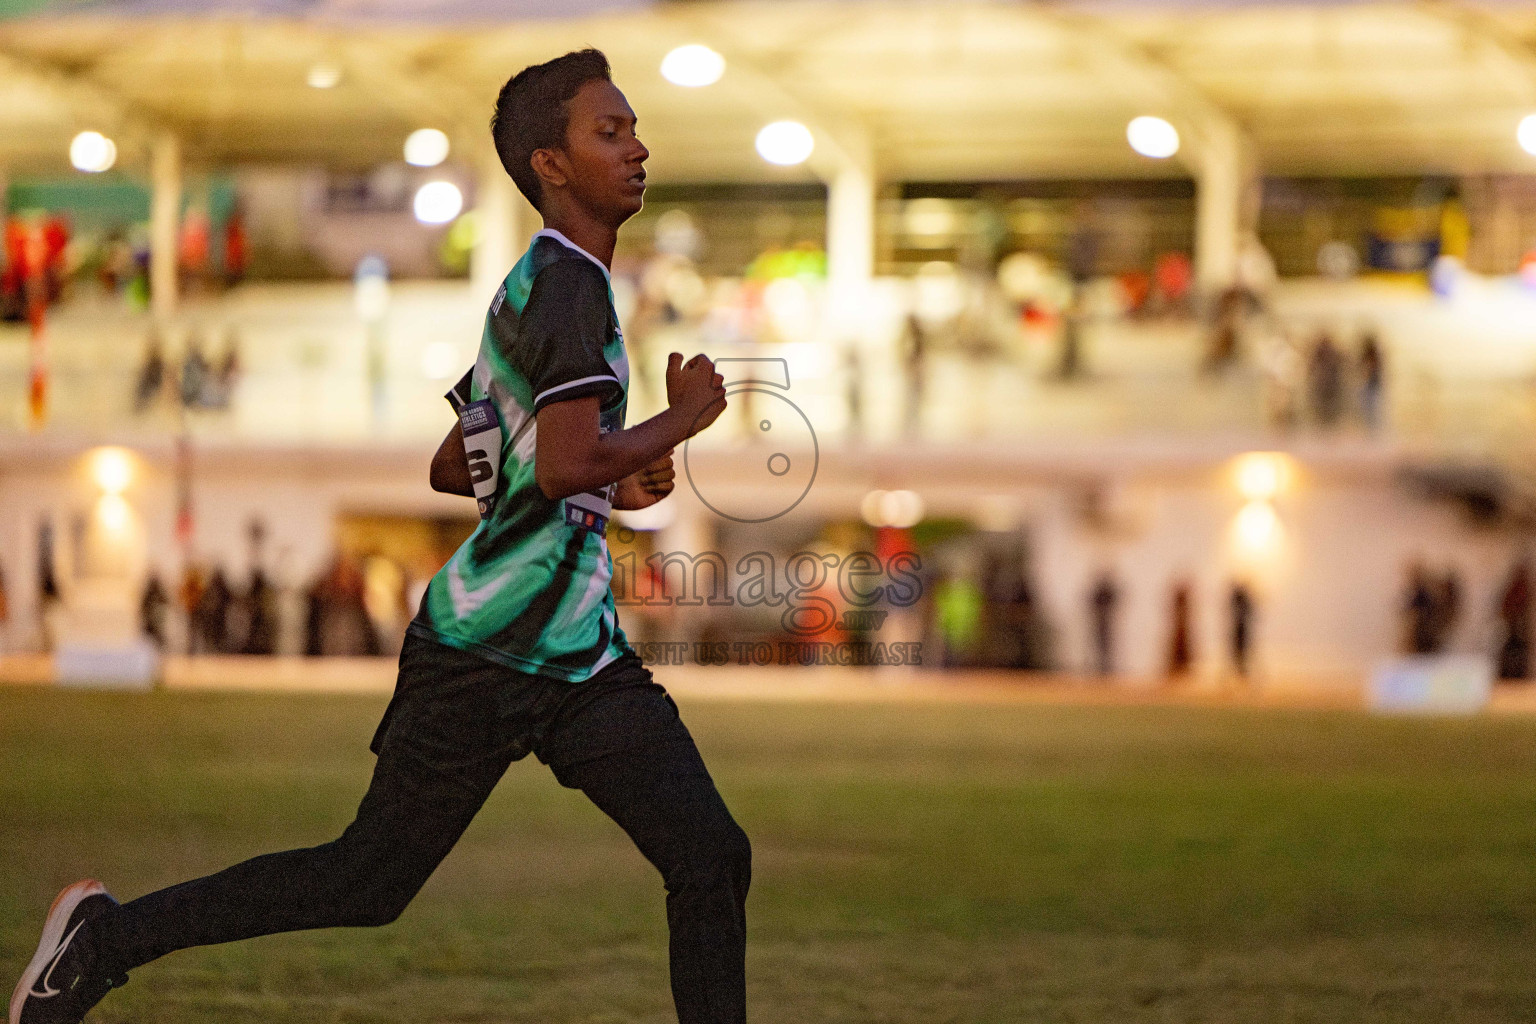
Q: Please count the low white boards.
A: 2